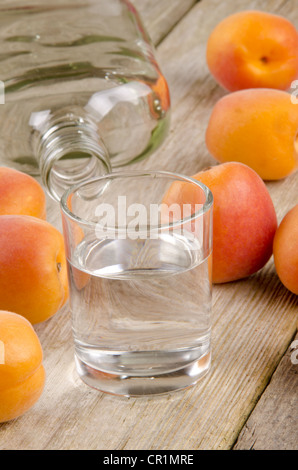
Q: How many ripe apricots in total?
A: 7